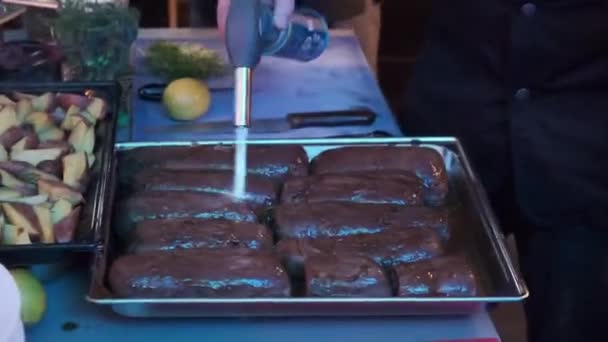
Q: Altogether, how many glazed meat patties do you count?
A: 11